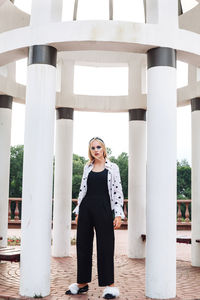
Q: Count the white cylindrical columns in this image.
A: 6